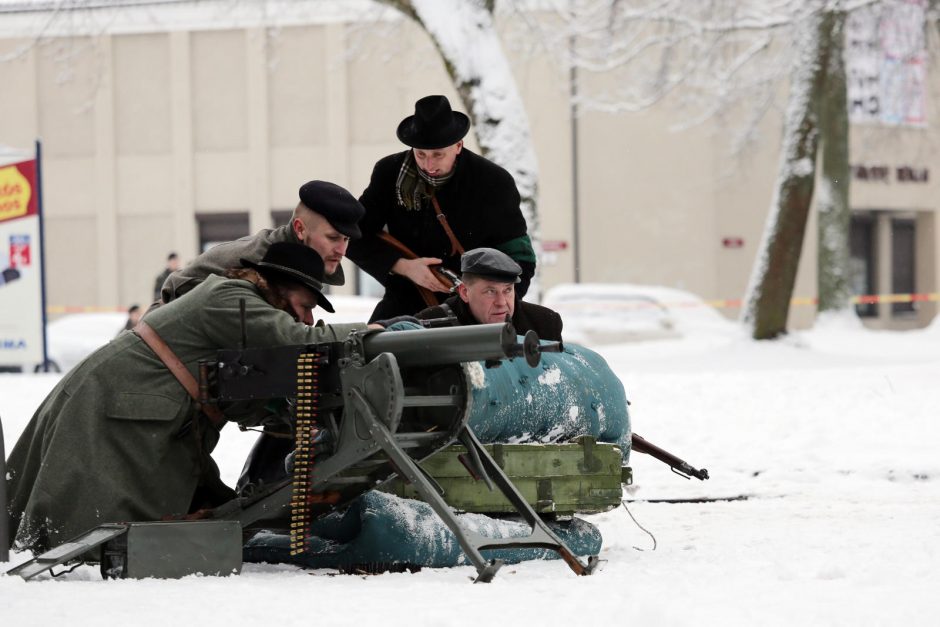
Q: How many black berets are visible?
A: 1